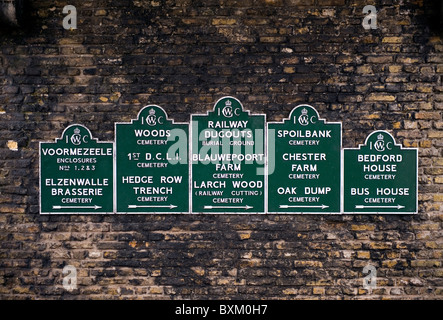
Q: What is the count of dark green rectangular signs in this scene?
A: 5